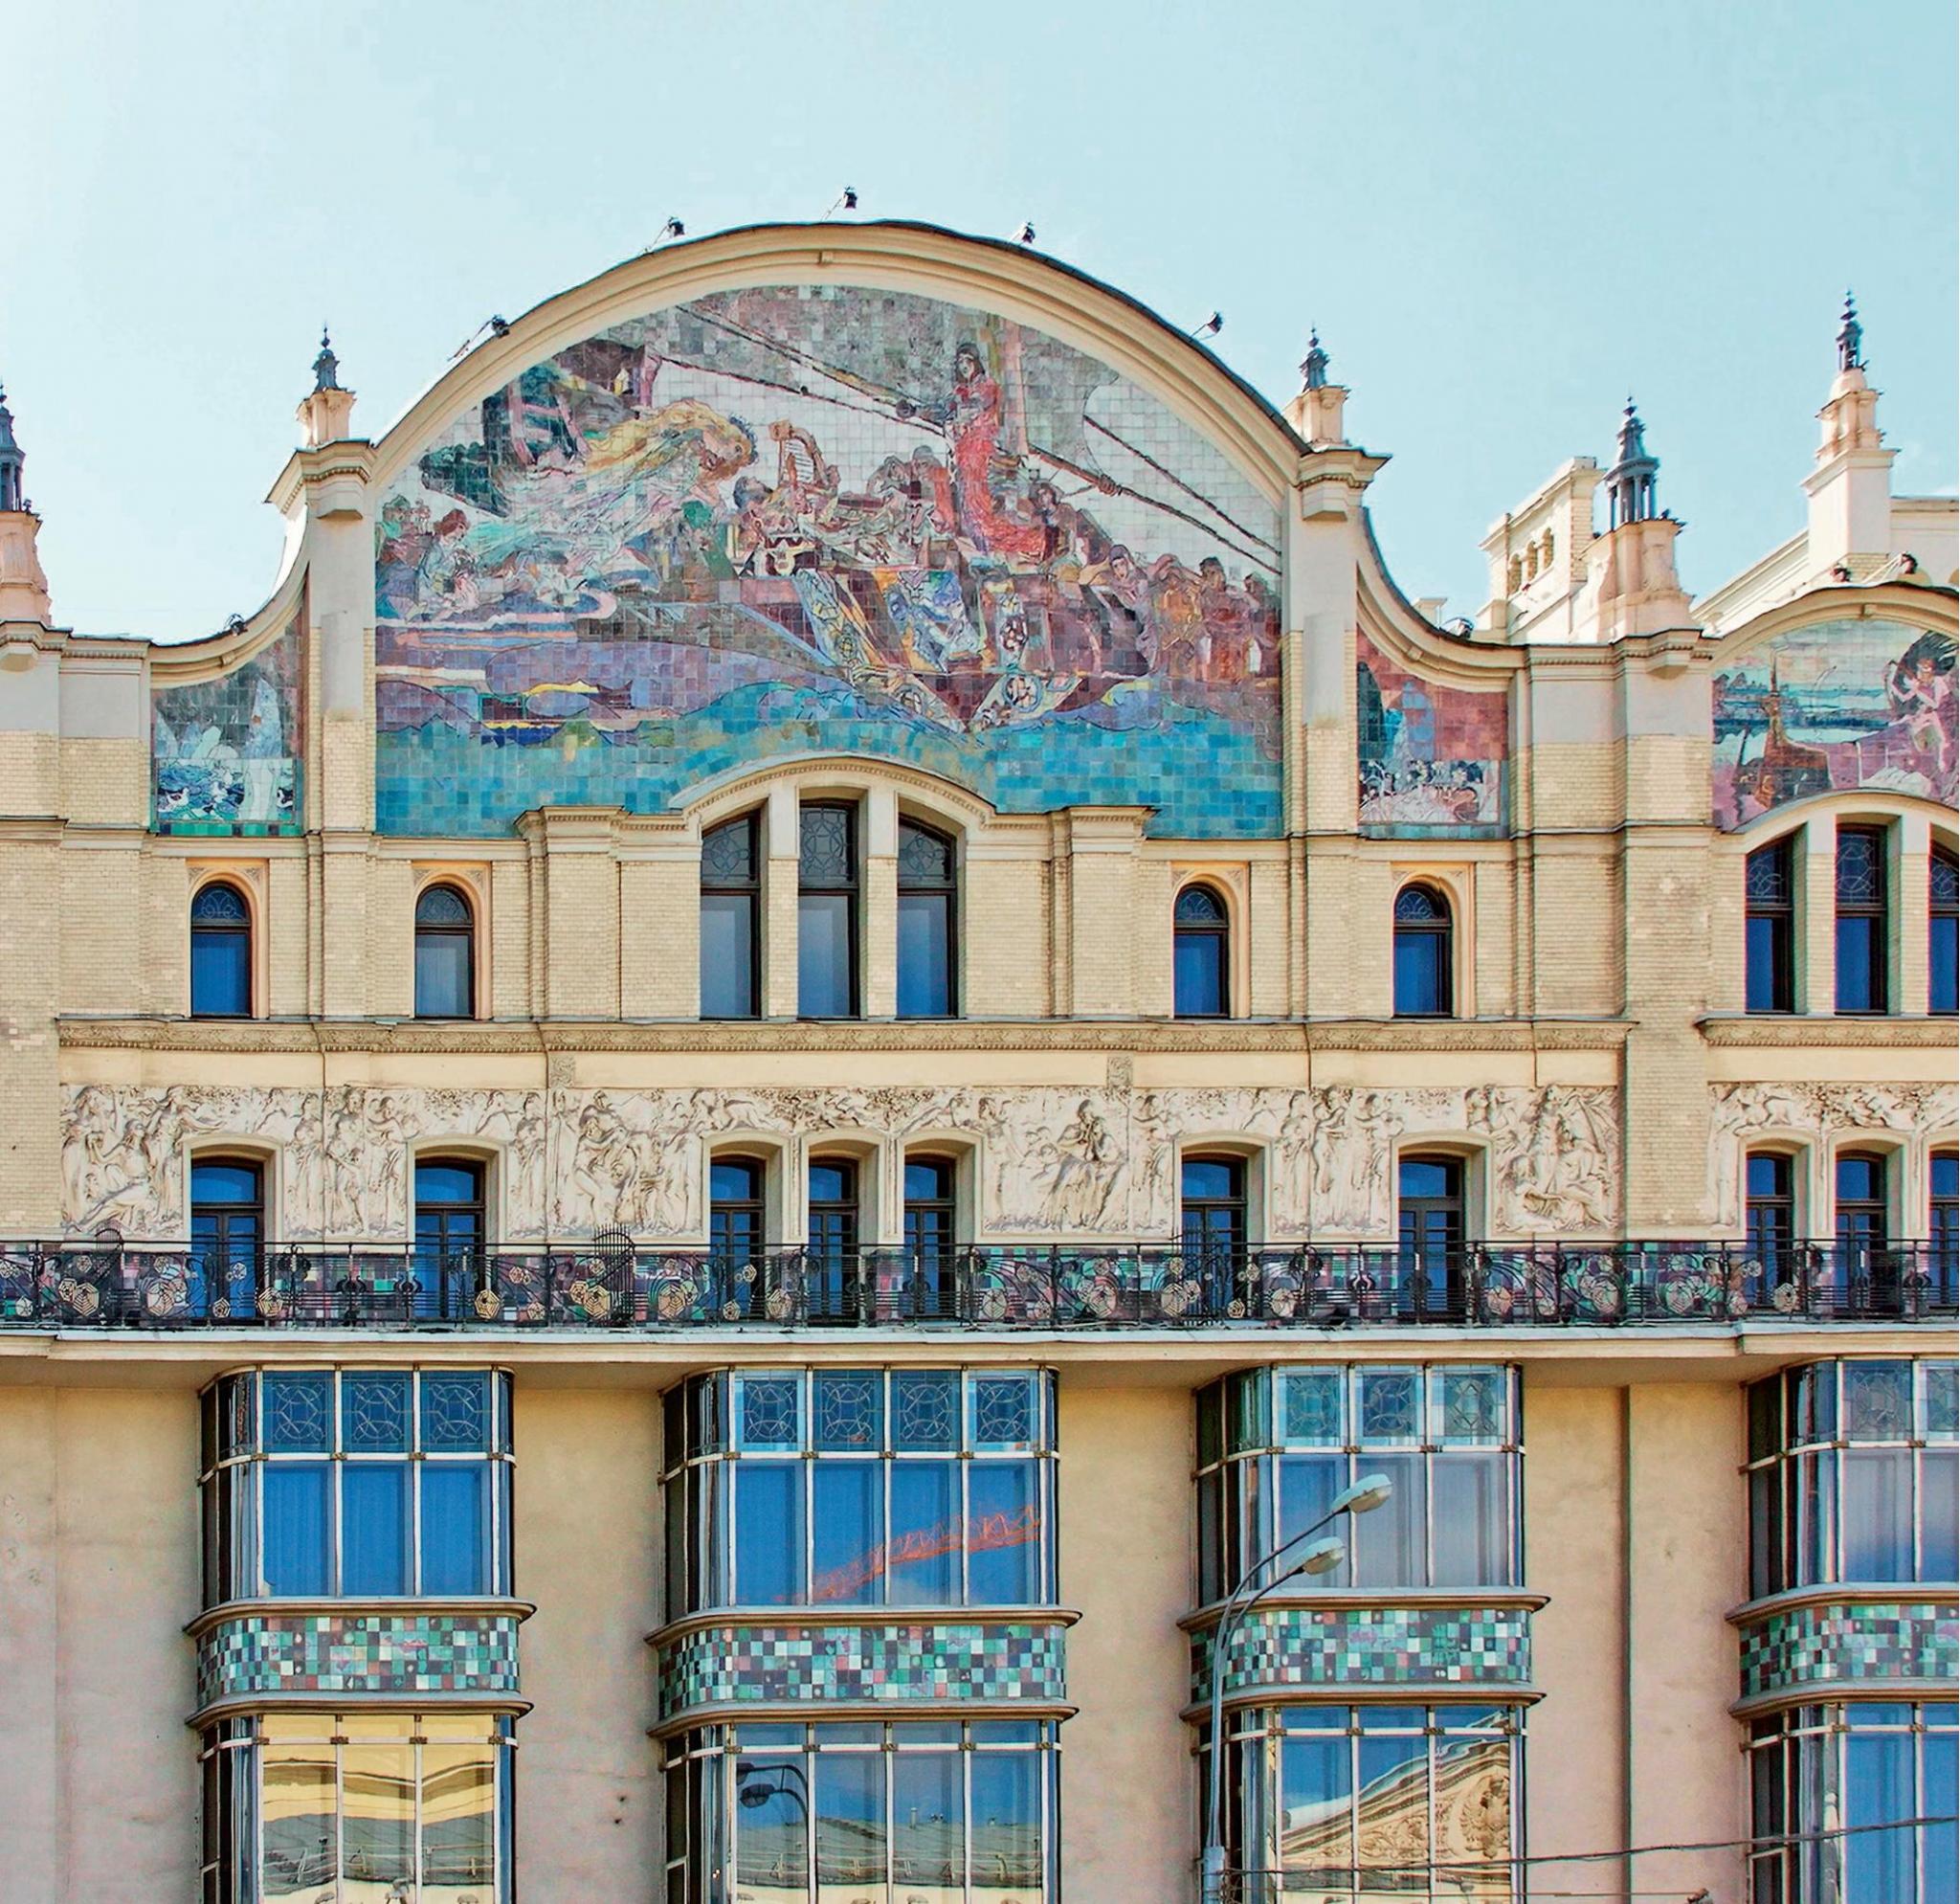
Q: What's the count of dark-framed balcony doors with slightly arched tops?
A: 10